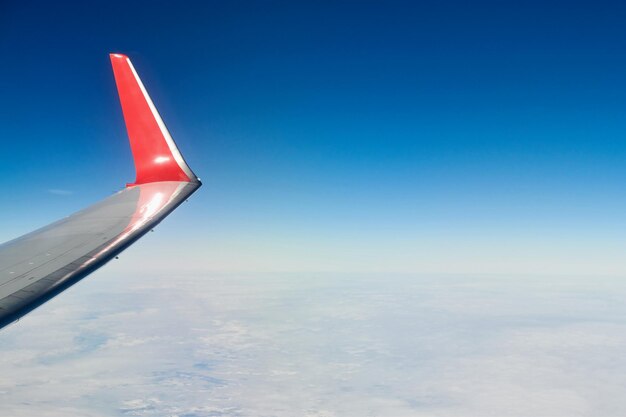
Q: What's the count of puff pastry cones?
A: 0